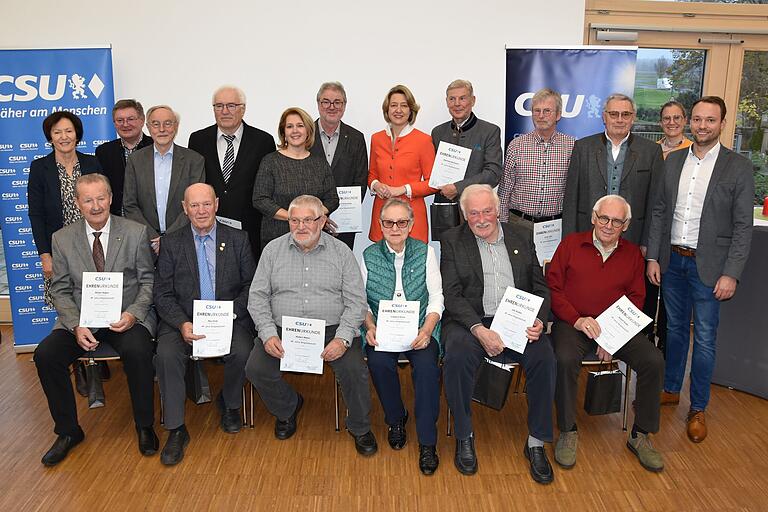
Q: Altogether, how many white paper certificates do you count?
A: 10